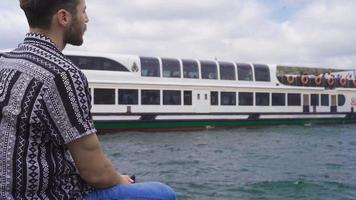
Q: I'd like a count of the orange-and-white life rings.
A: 6